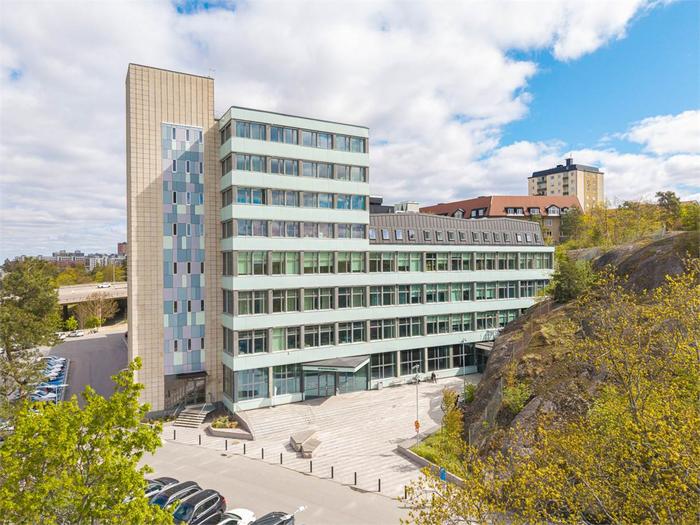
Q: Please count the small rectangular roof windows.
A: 15